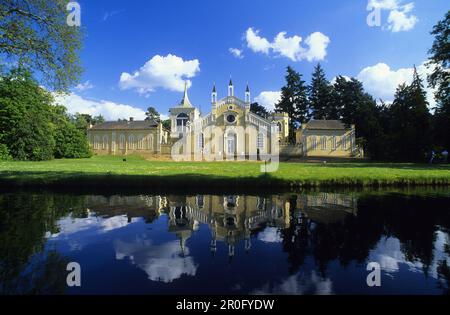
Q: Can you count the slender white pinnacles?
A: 3